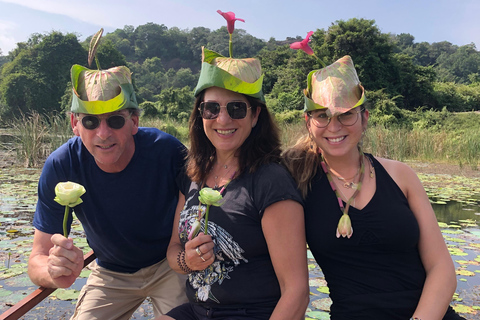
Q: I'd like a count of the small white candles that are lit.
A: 0